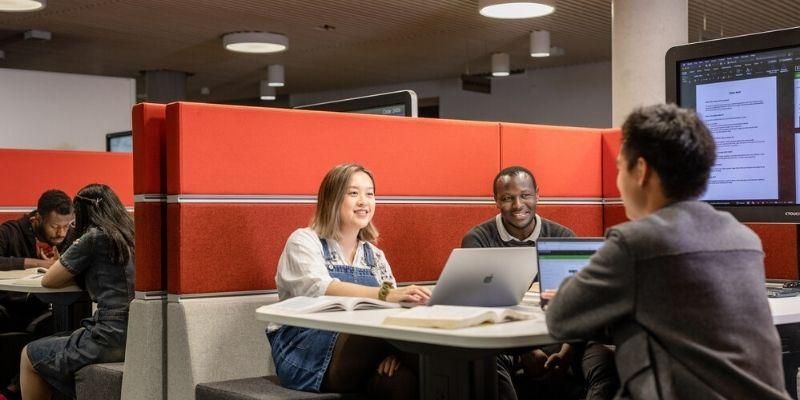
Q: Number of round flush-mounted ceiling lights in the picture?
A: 3